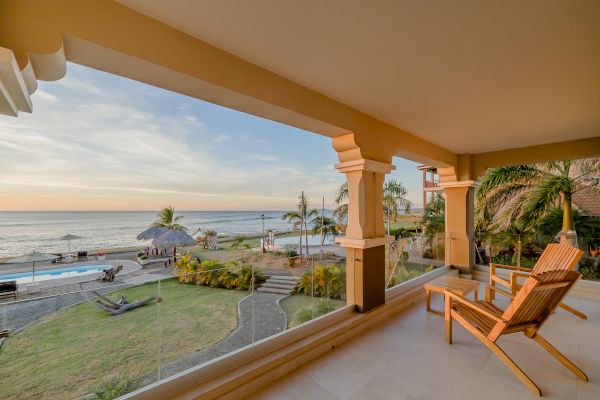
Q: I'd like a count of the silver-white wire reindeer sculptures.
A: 0